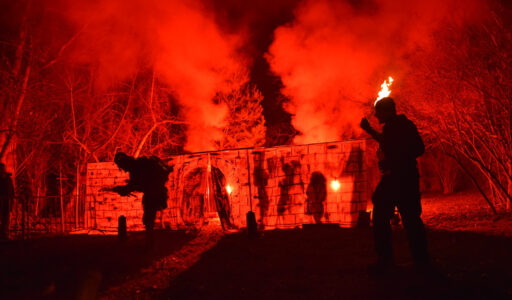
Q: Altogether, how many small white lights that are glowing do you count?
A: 2